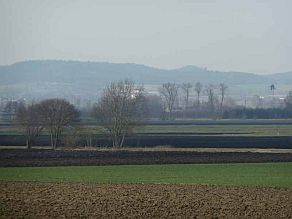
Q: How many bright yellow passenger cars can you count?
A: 0